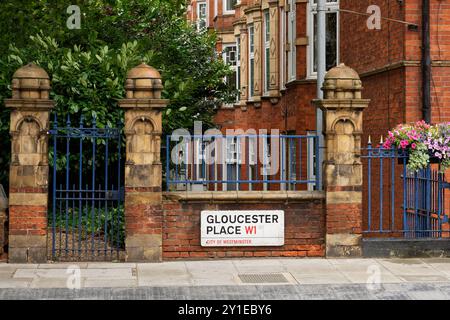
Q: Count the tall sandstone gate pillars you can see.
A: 3